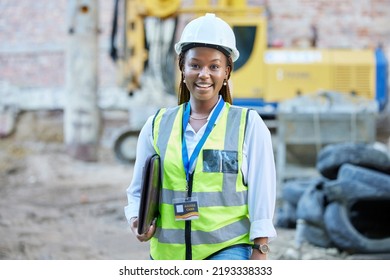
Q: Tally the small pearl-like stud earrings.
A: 2